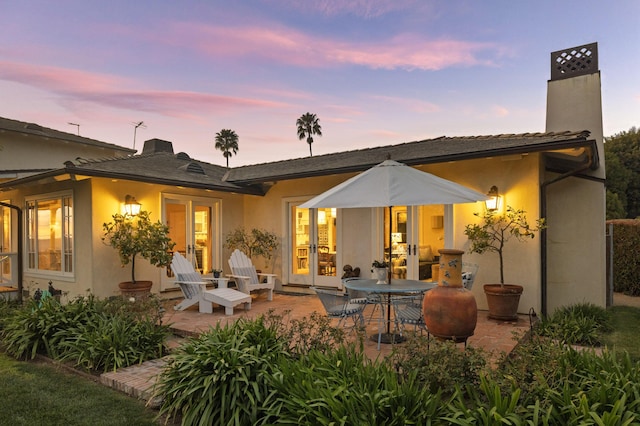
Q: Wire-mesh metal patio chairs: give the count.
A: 4